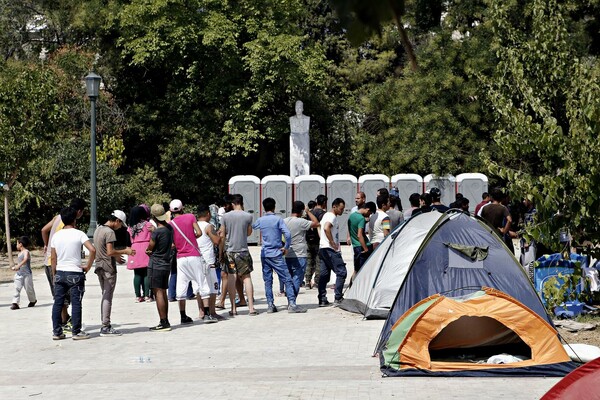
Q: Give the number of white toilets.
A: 8